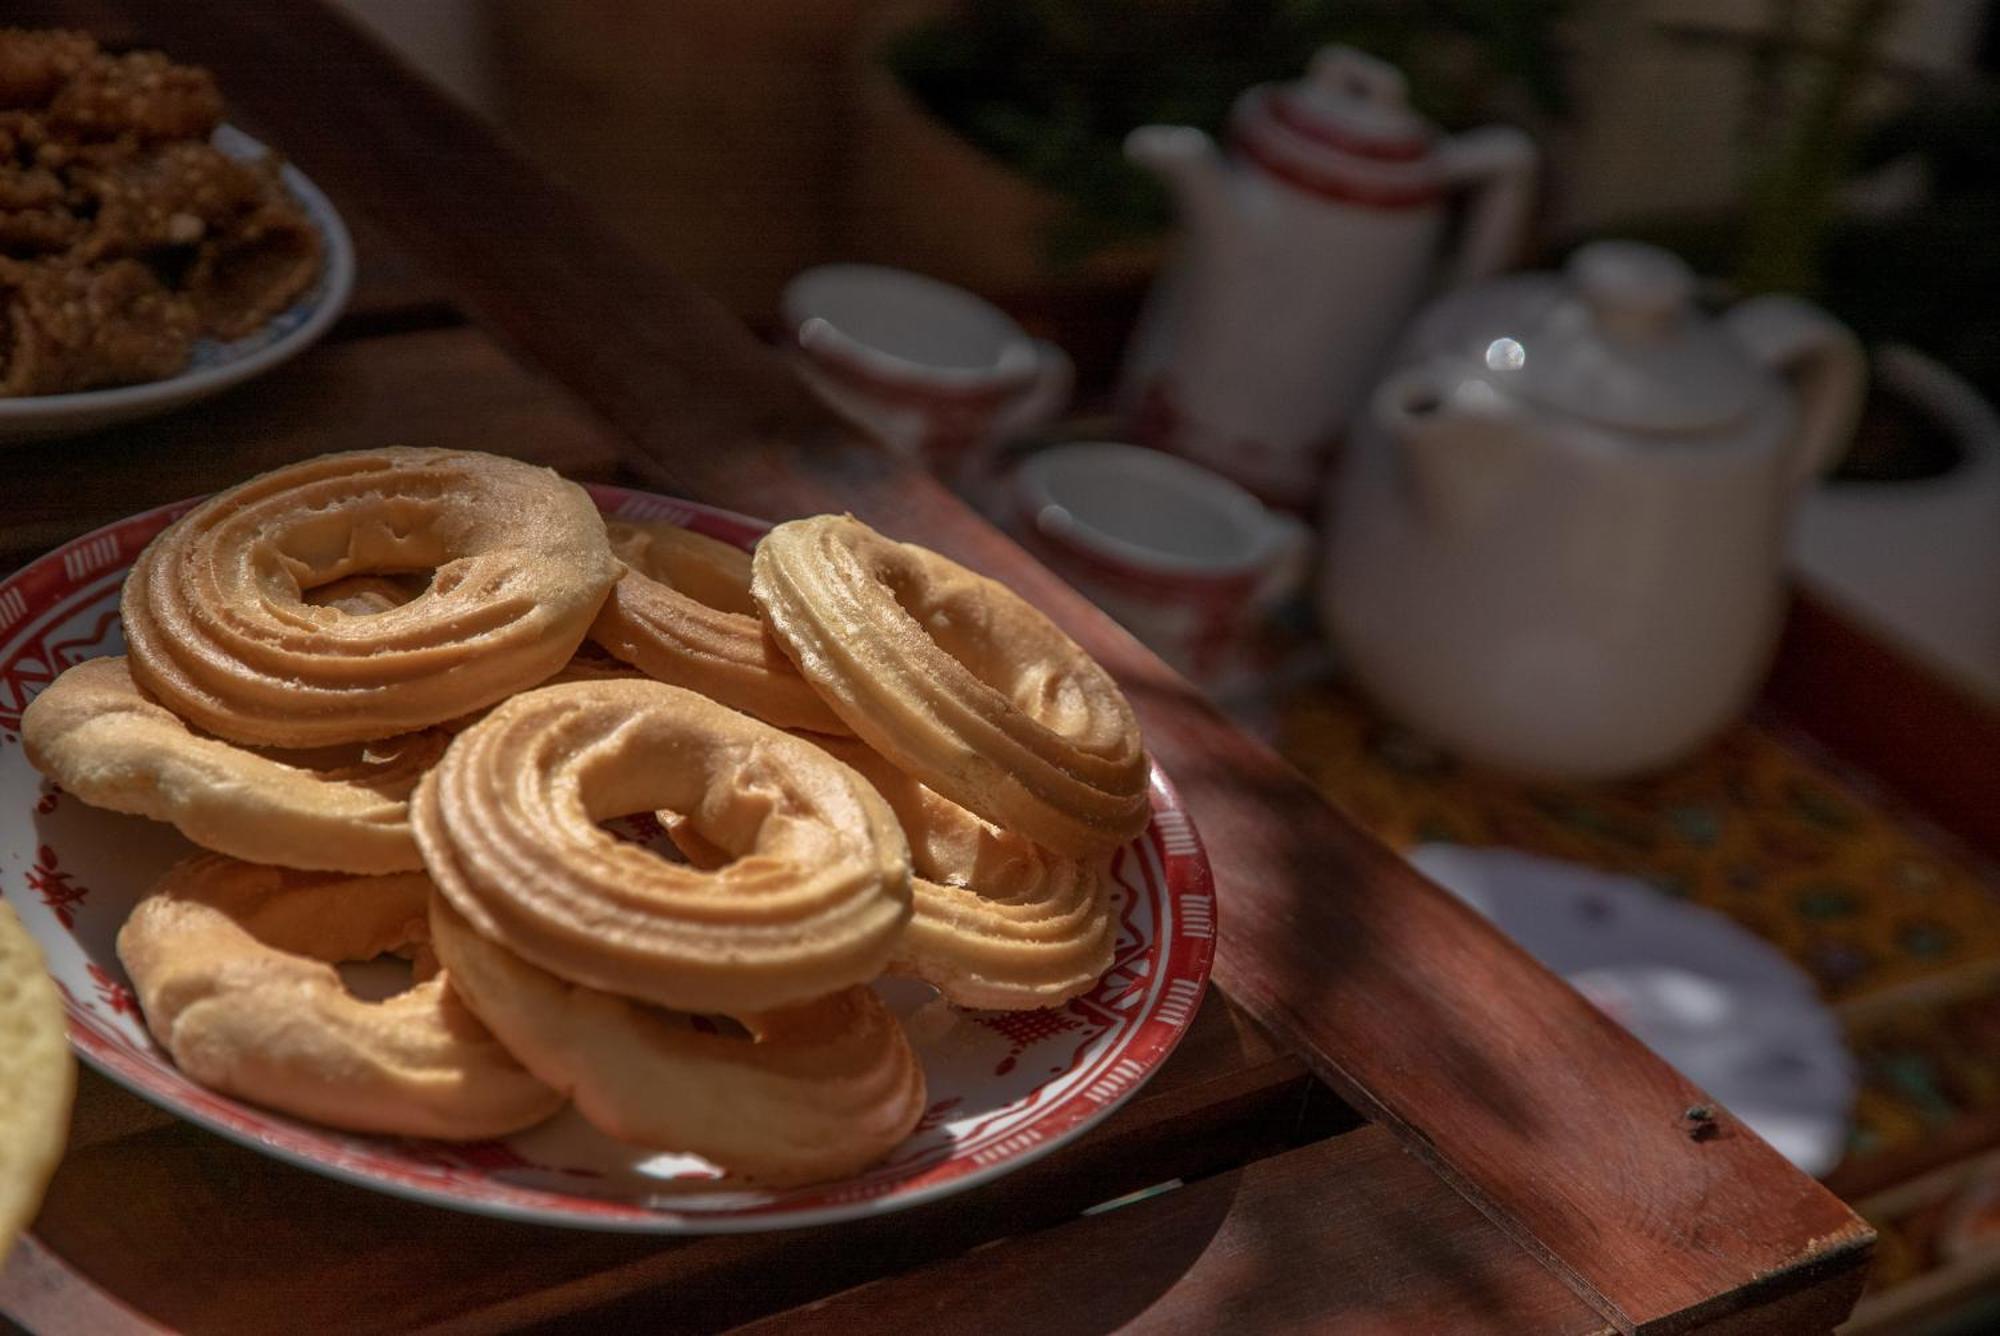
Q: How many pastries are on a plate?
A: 8